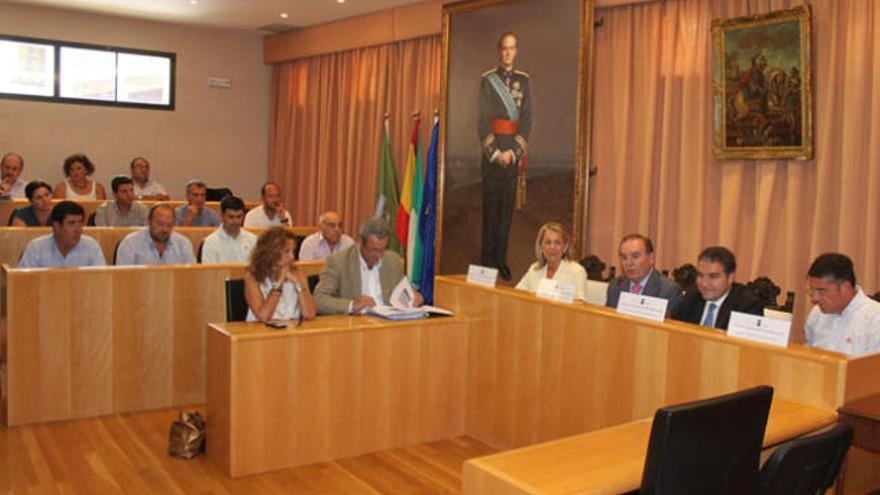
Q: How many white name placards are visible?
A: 4